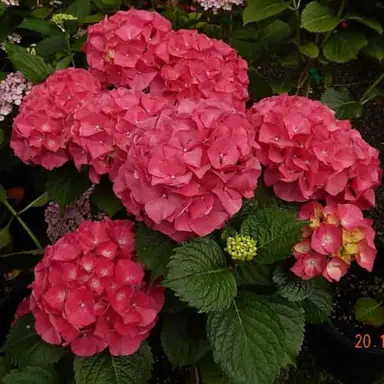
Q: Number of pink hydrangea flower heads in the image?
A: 8